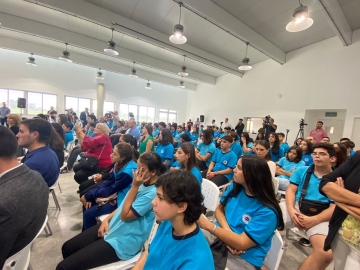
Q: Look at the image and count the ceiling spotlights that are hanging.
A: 11